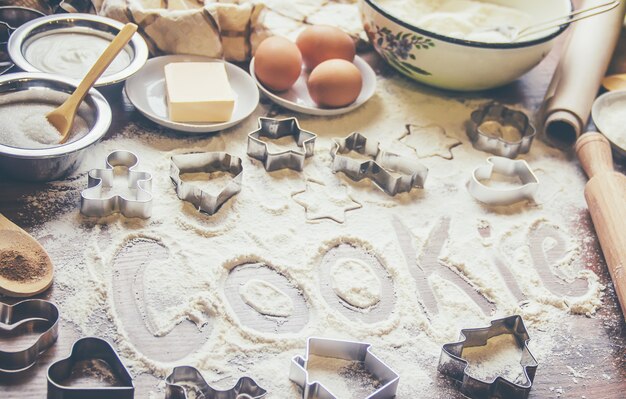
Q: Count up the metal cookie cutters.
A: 11